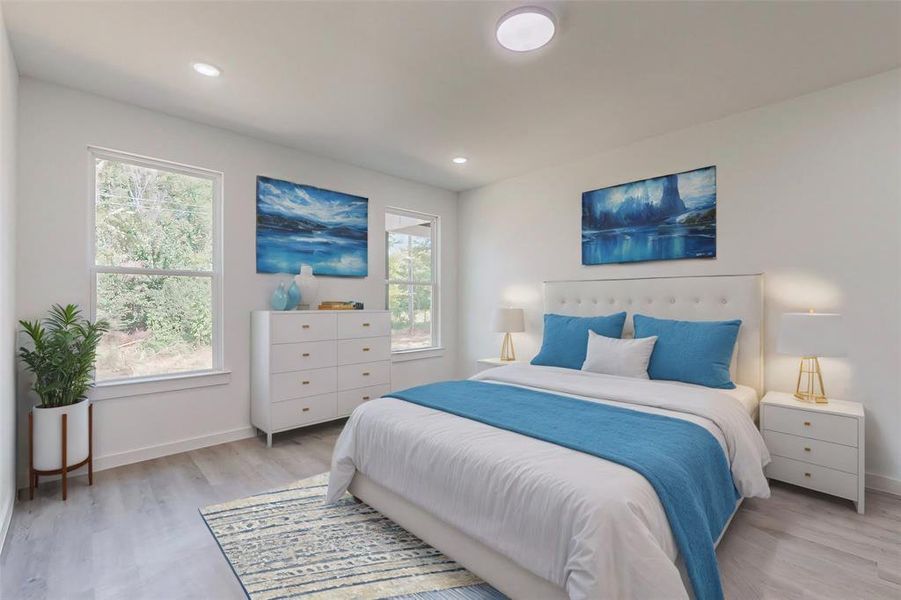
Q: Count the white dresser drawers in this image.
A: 8